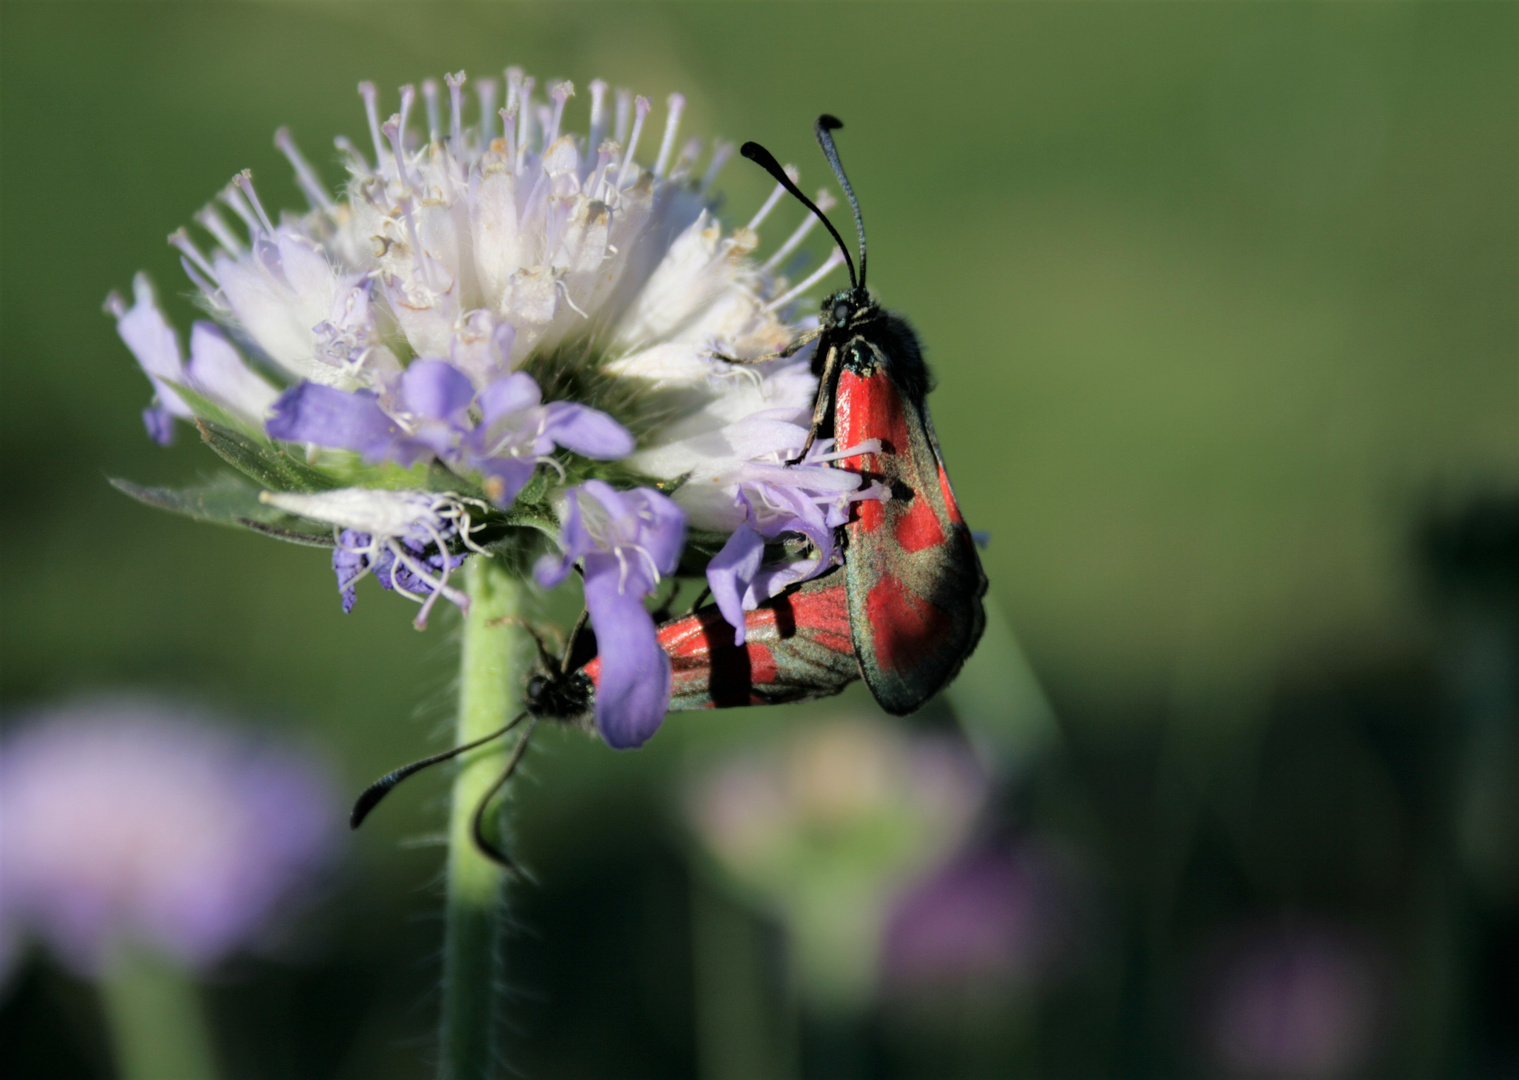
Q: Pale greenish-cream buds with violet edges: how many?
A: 1